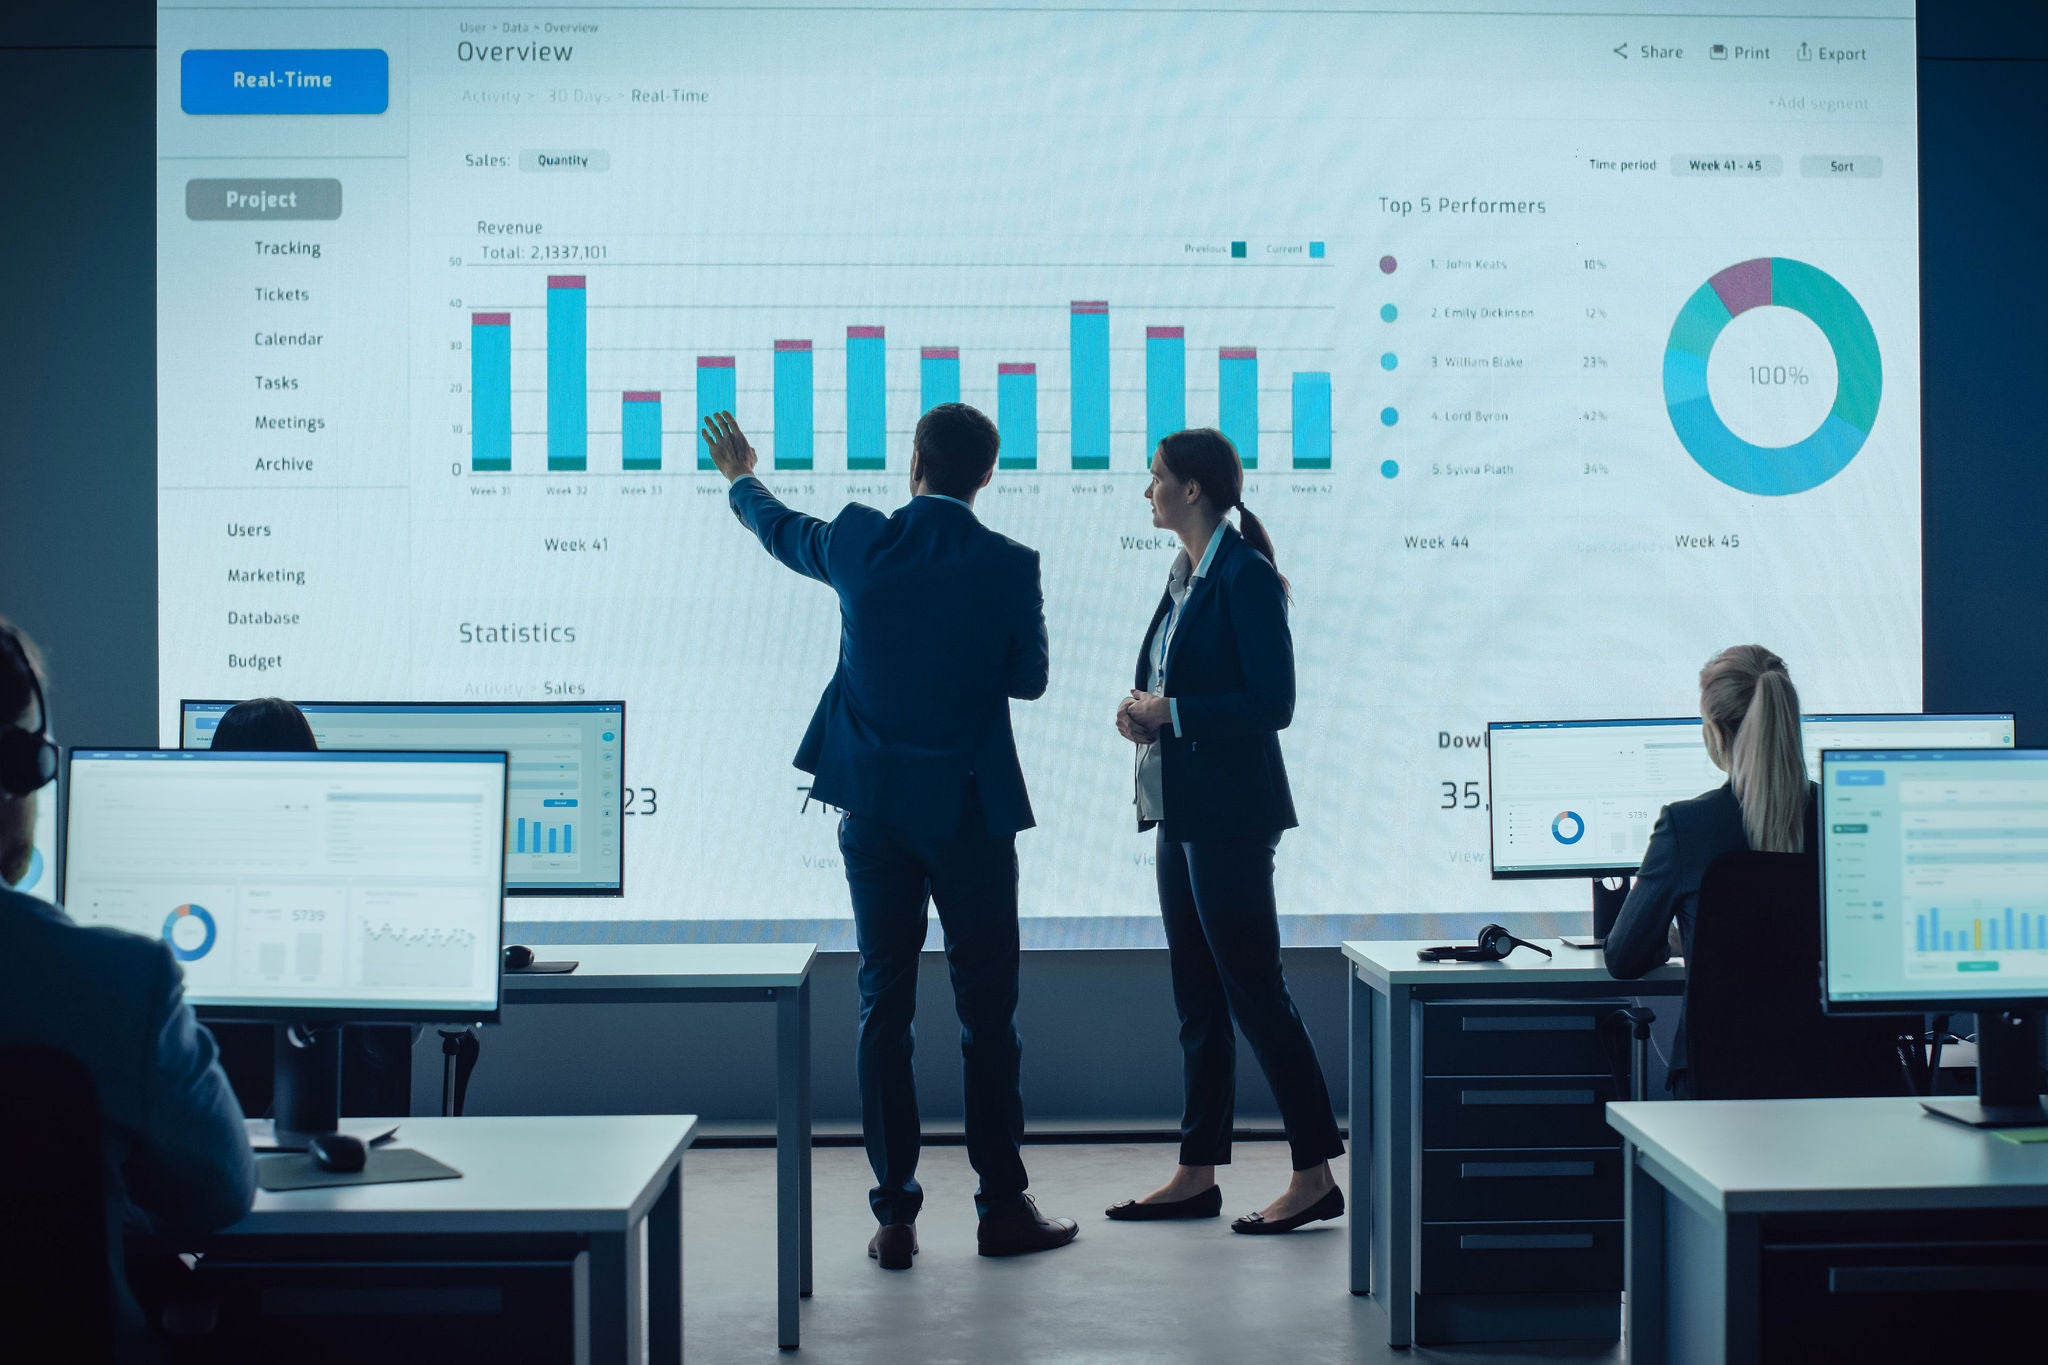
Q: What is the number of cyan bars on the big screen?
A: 12